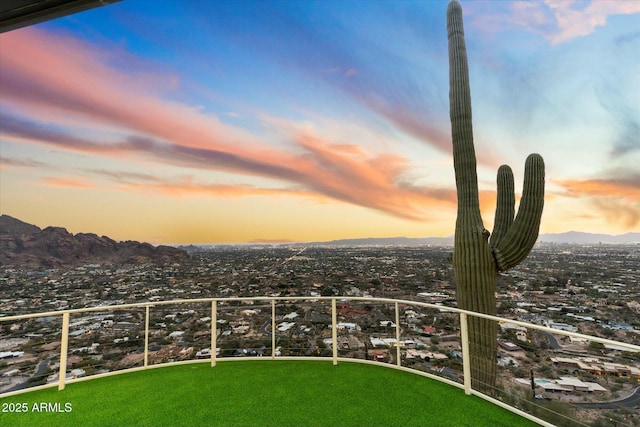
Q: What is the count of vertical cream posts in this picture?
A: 7